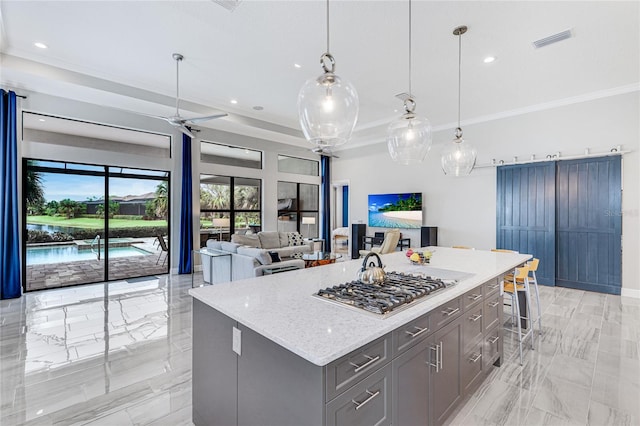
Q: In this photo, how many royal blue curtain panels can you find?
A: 3